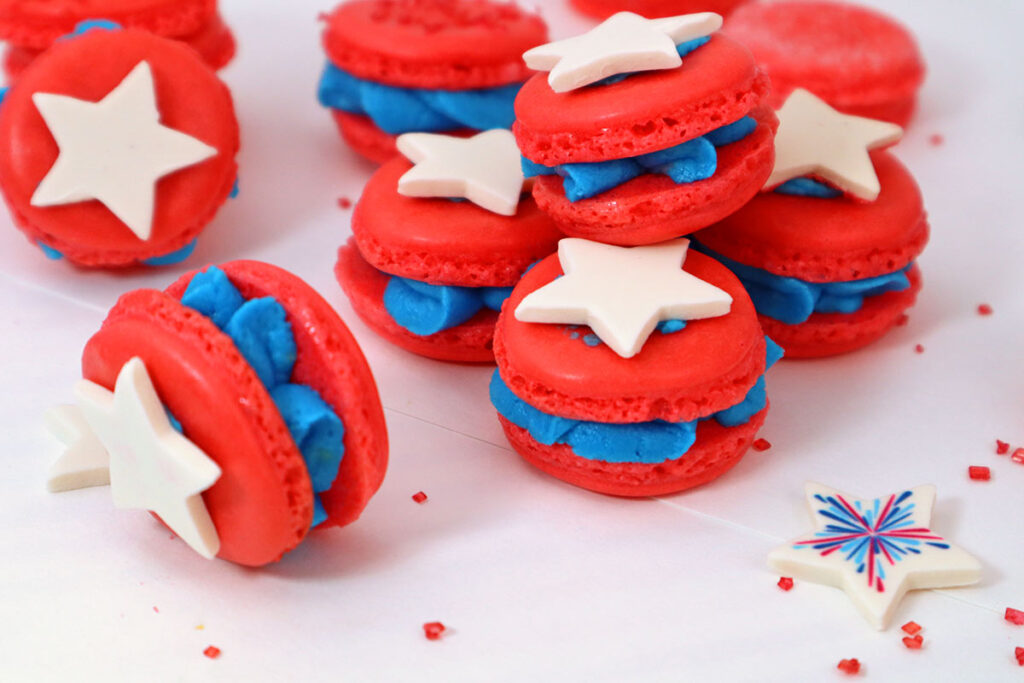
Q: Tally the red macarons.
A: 10